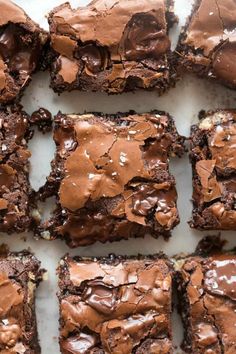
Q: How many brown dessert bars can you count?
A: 9